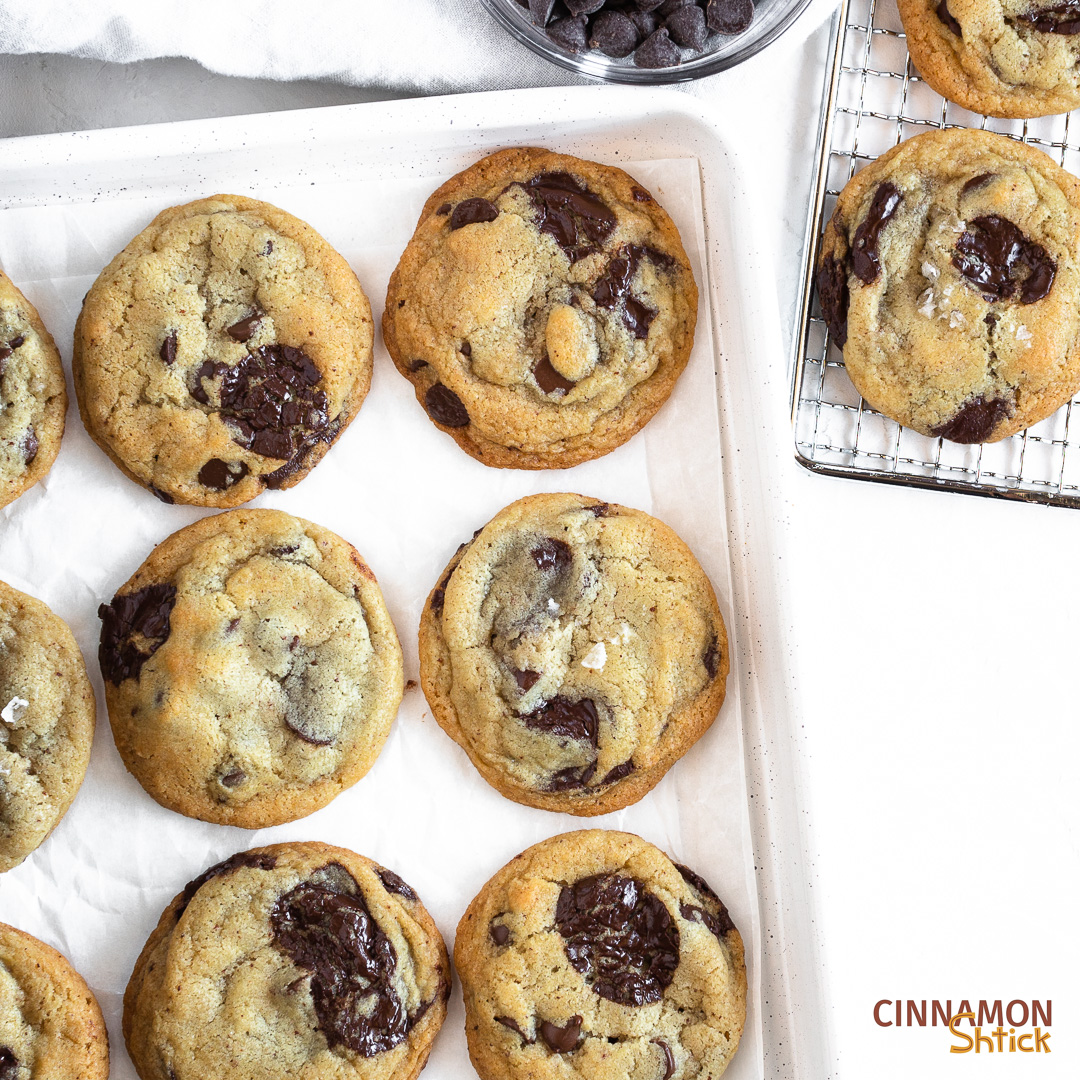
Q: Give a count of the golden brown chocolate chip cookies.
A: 11